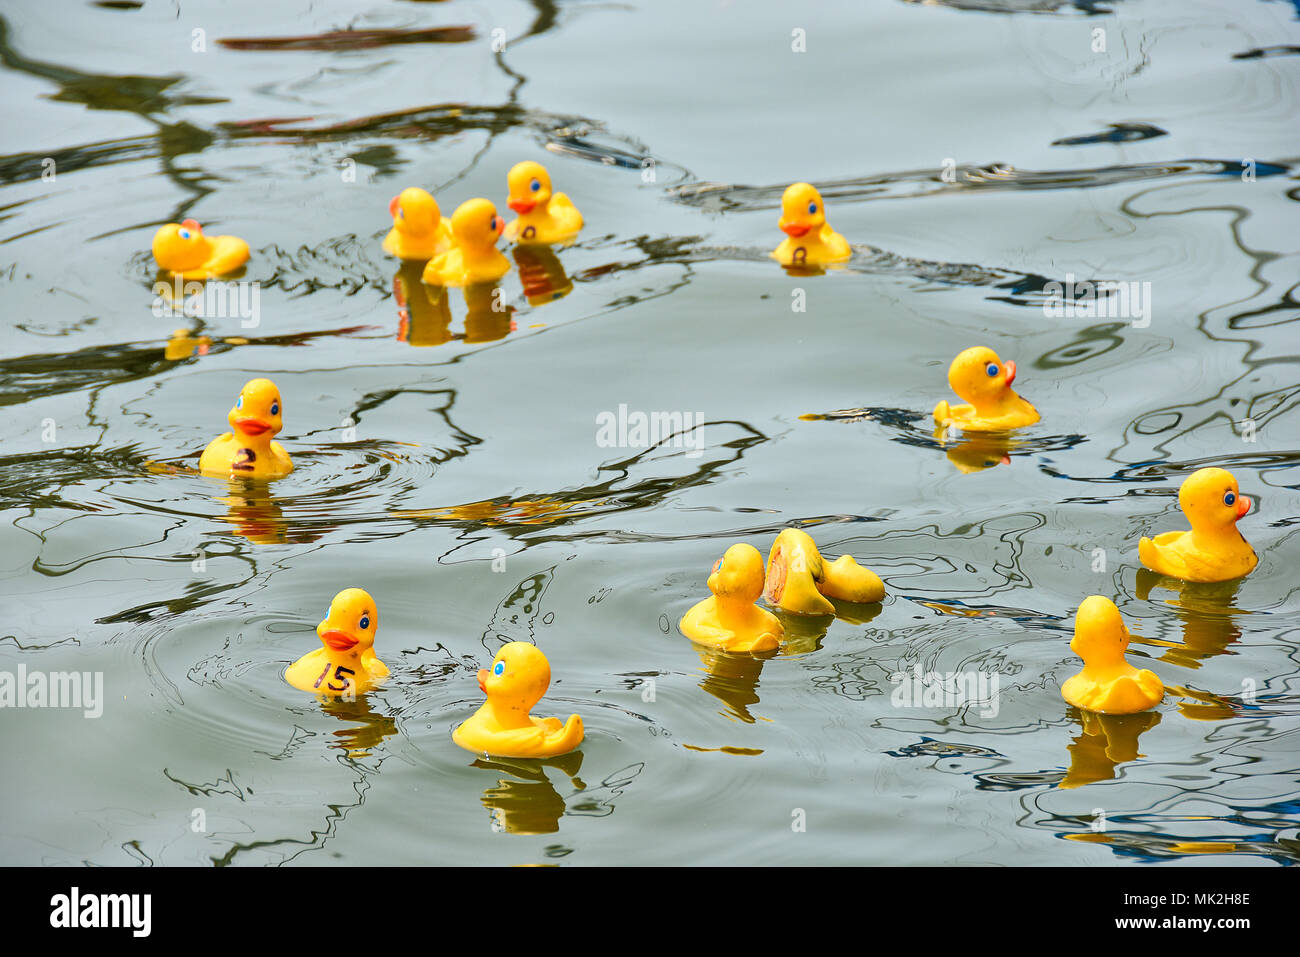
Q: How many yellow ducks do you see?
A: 13